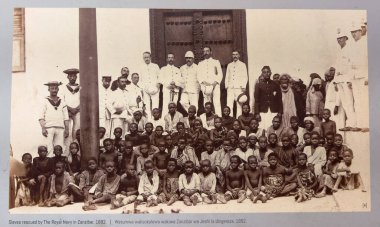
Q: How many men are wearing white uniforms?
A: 13